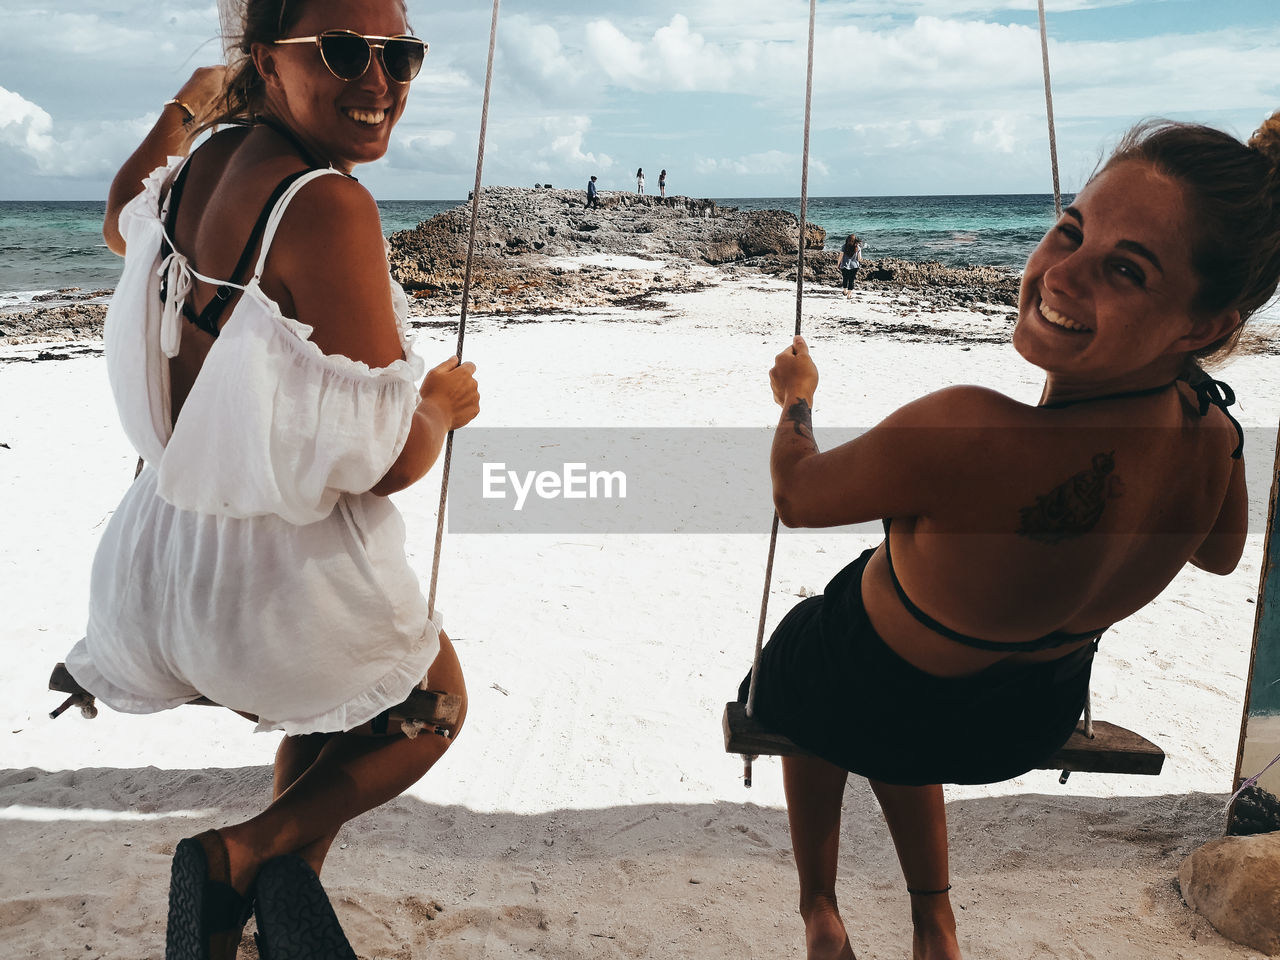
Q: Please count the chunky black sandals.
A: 2